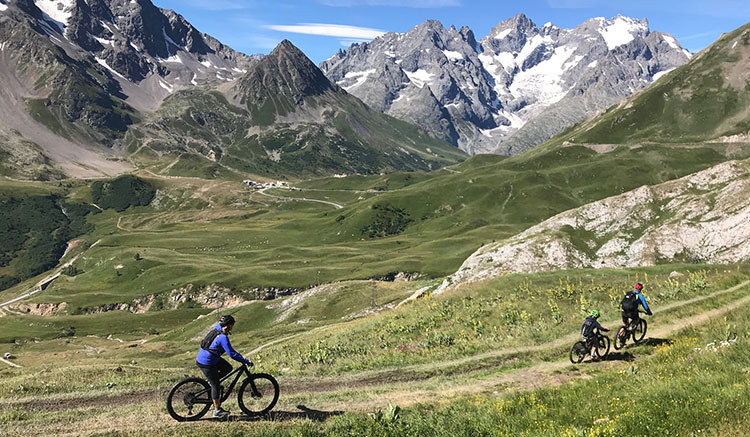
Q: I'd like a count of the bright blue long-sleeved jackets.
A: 2